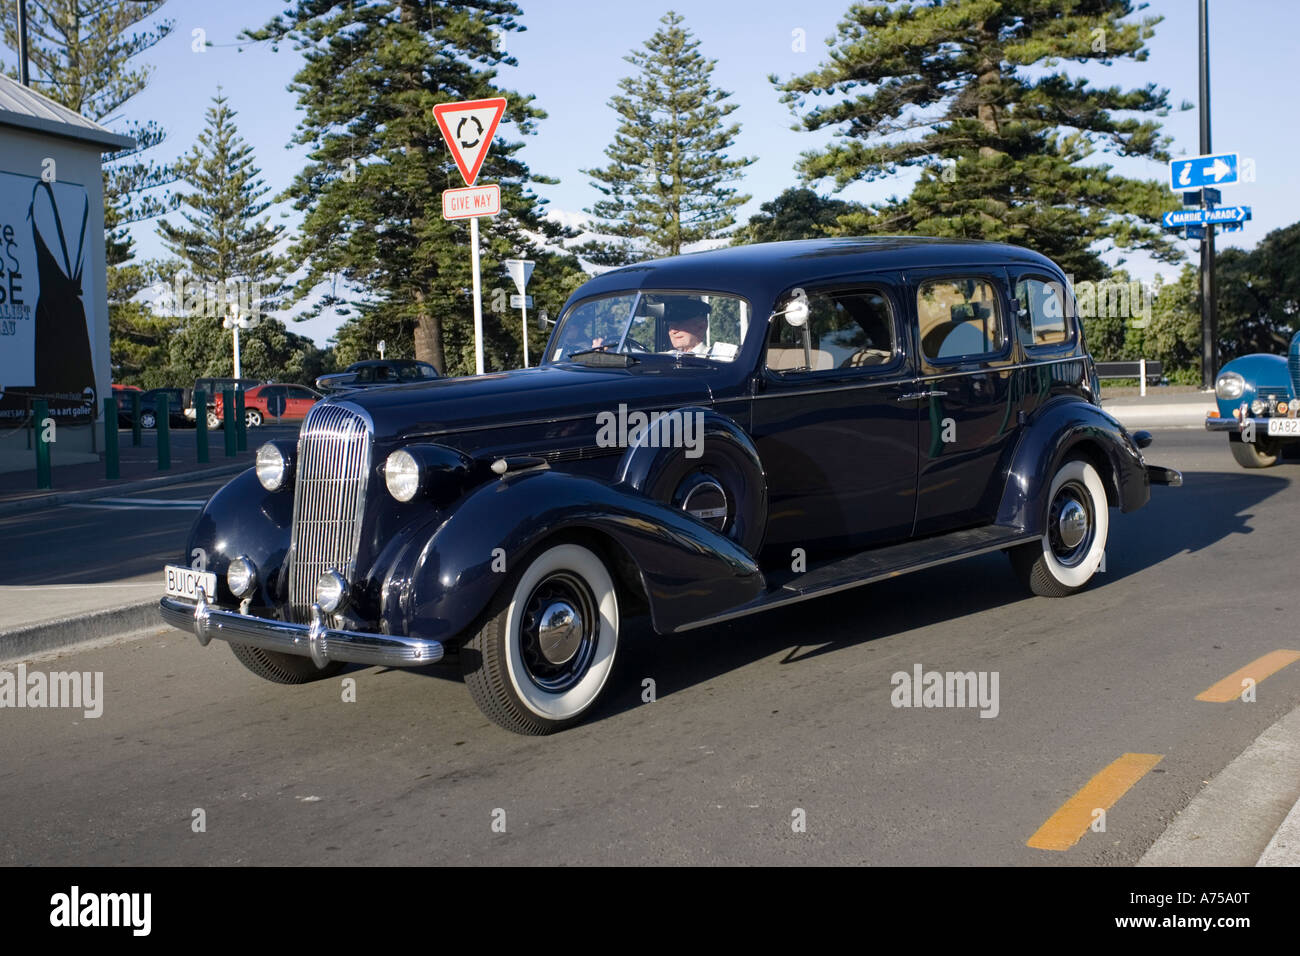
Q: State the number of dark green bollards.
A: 7